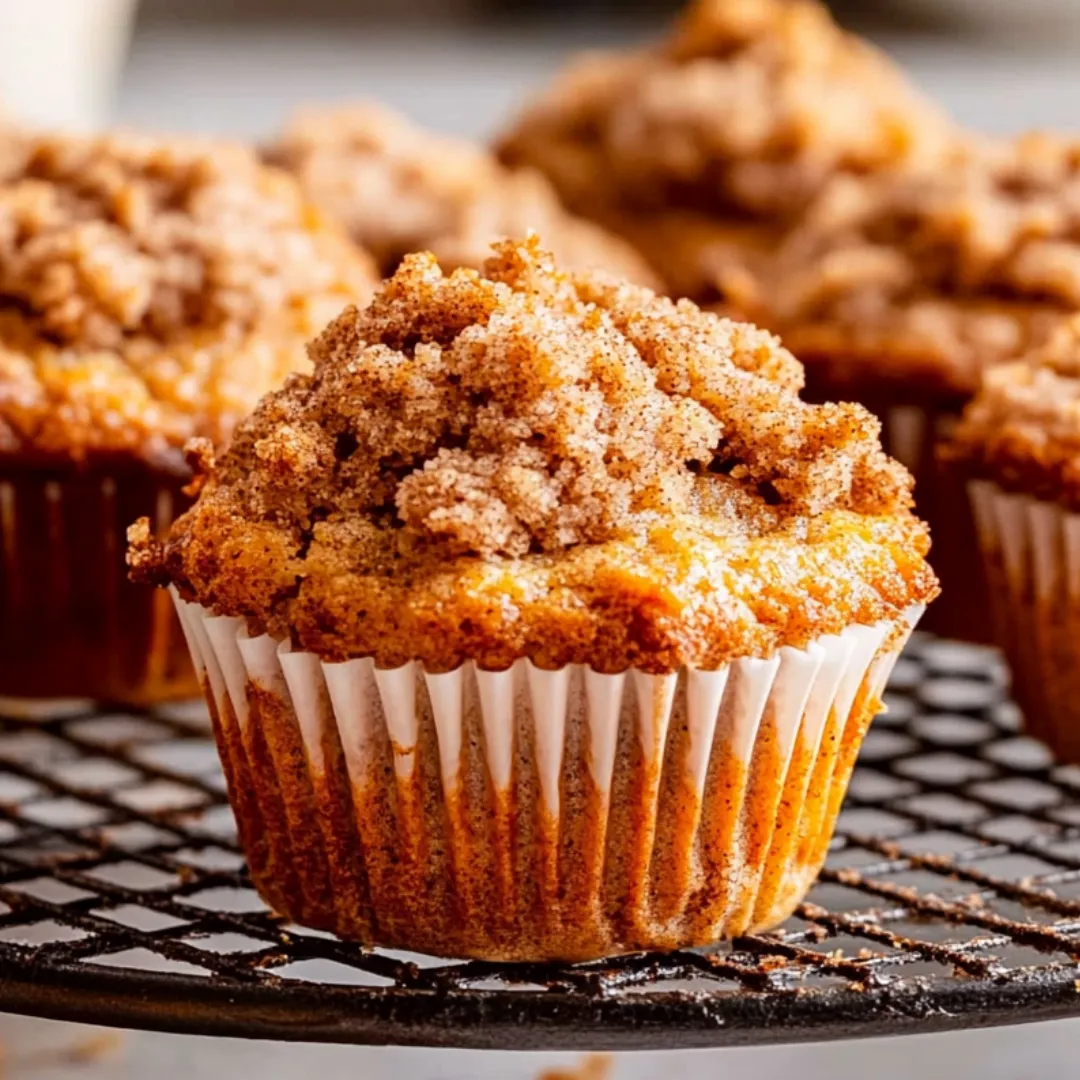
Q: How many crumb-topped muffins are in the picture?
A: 6